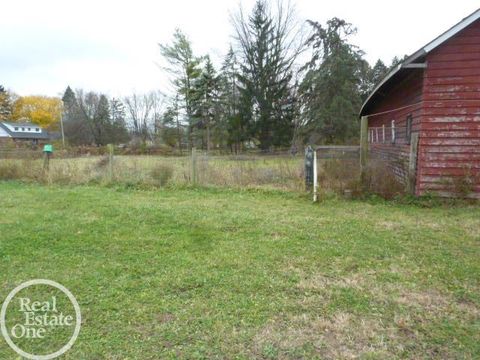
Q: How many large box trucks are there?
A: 0